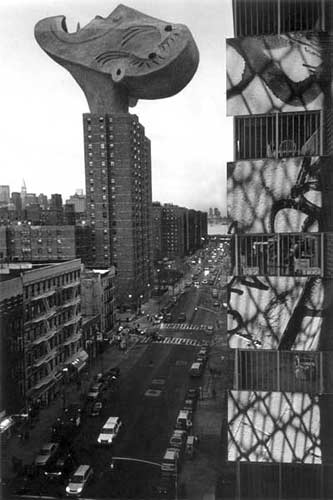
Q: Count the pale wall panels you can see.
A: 4